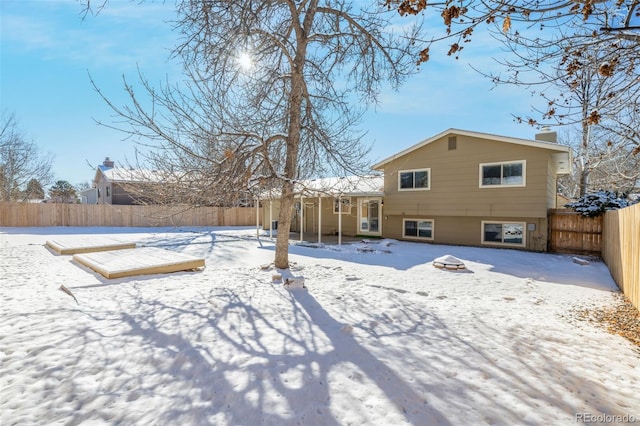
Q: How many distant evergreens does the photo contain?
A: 2